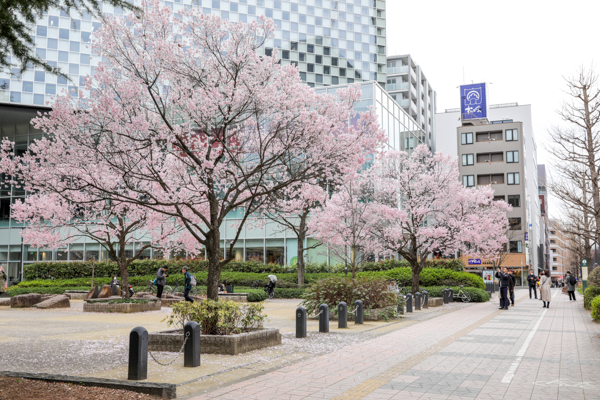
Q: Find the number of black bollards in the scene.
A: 12